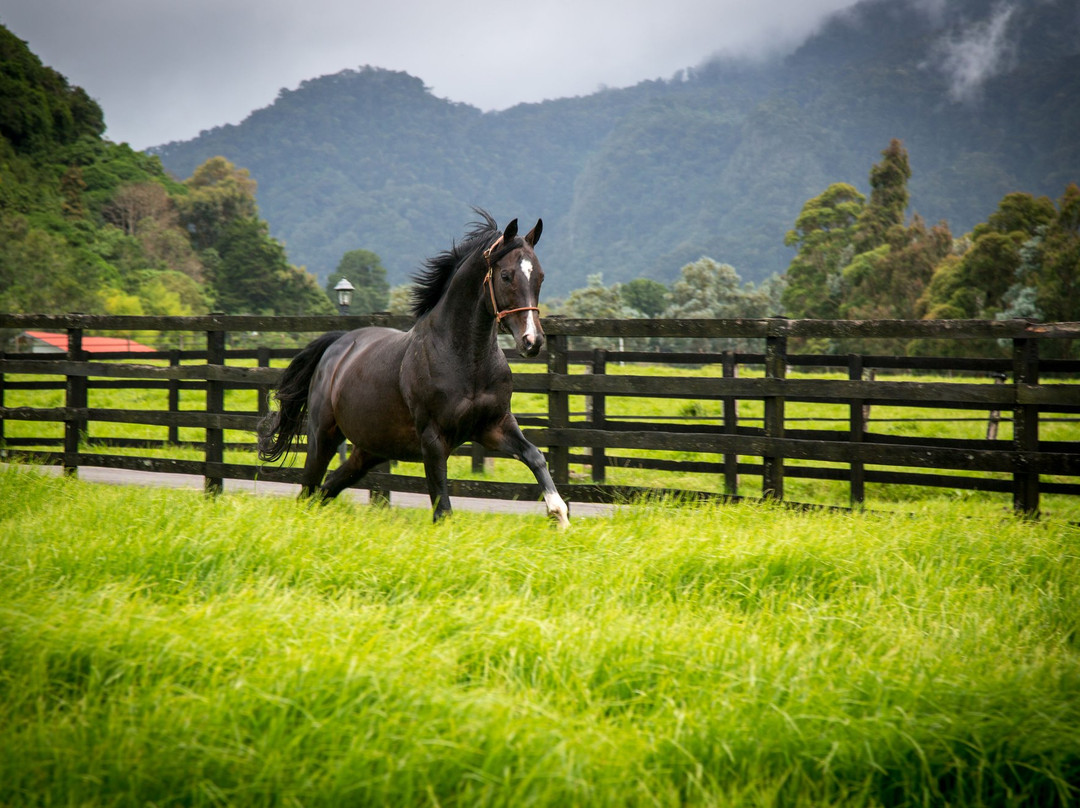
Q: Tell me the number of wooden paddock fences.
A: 2